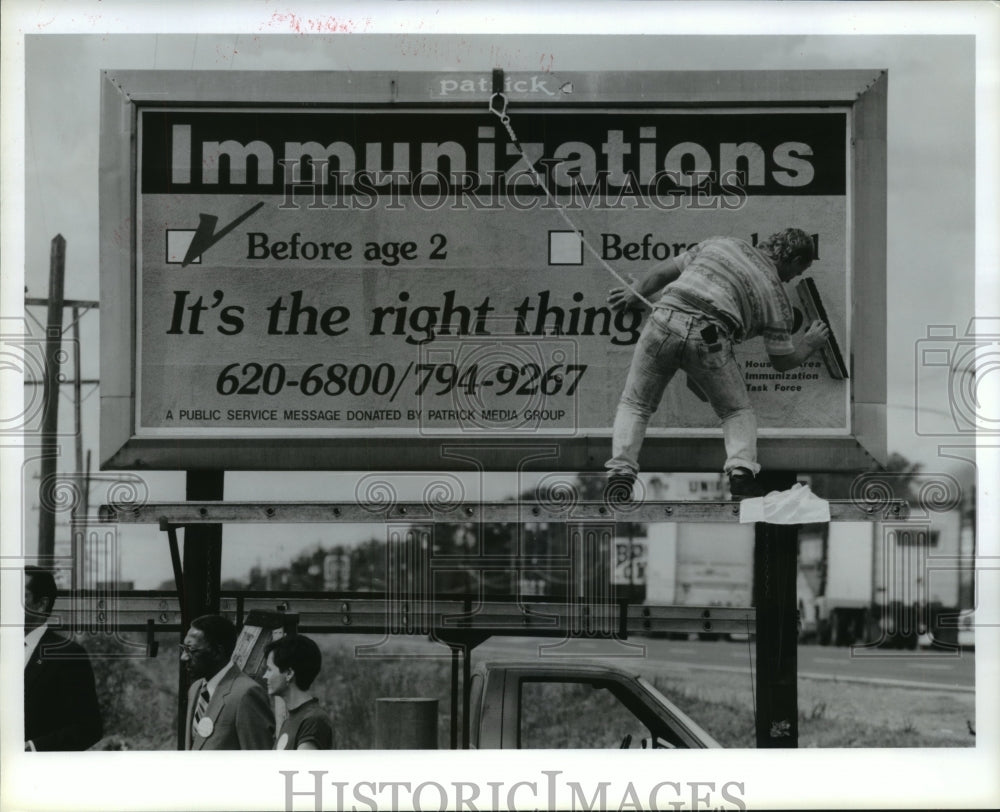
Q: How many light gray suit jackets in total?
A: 1